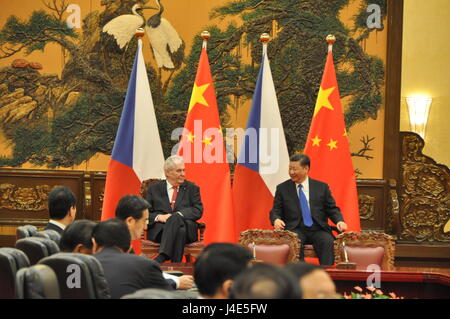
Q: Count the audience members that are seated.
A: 7